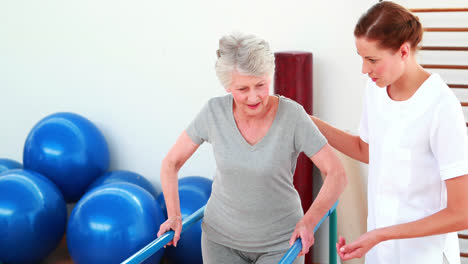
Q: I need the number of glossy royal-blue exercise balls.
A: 6